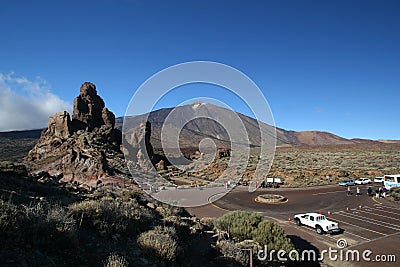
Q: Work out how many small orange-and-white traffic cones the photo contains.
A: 5